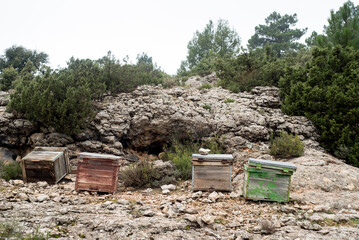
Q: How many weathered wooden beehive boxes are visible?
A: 4